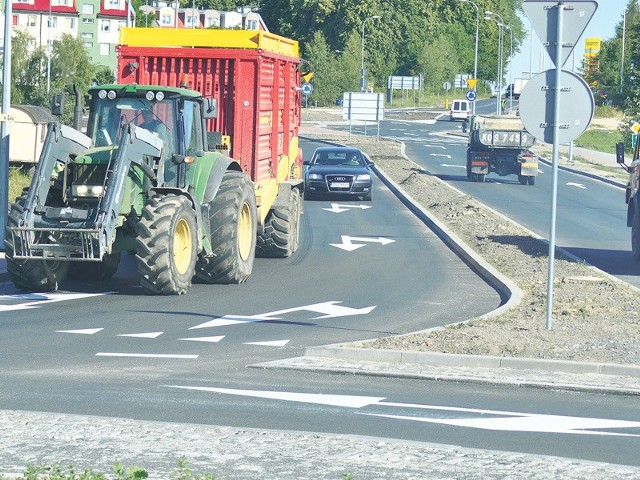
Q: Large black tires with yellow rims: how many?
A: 2